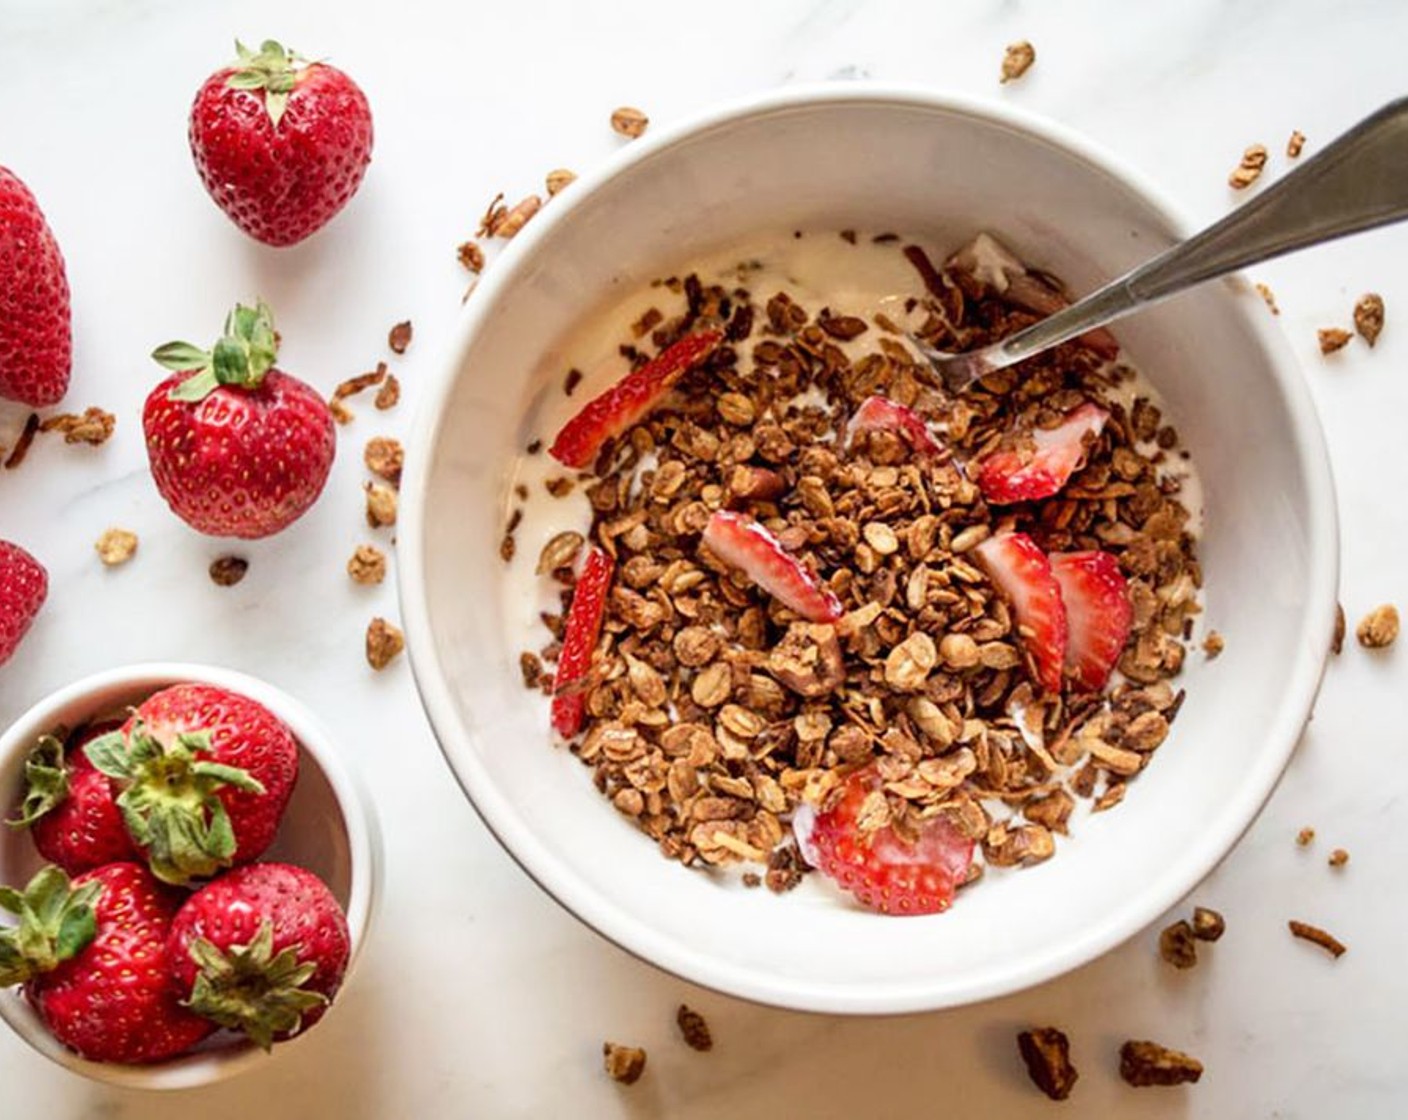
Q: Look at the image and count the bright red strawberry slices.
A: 8